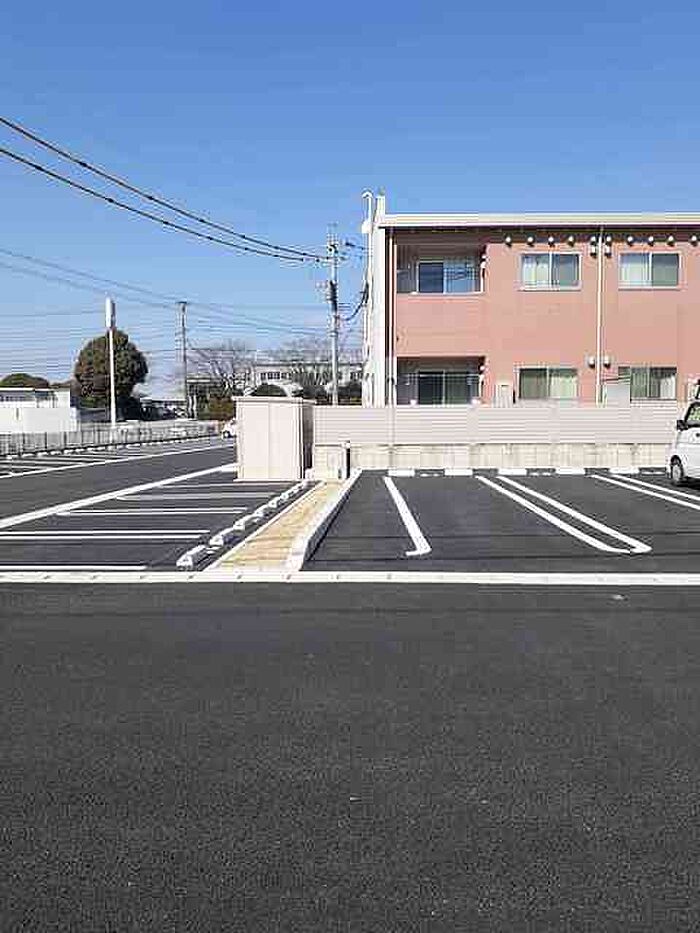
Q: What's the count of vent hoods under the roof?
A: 12